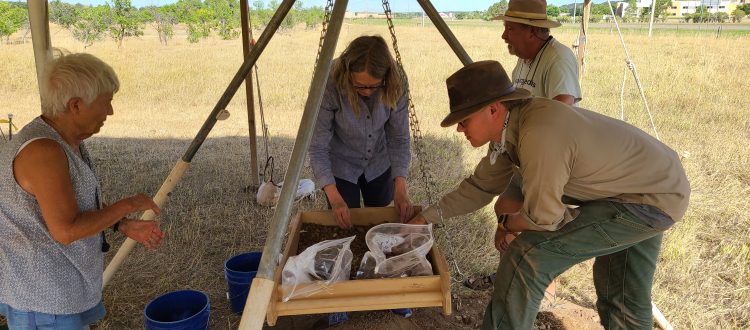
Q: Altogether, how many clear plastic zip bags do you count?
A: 2